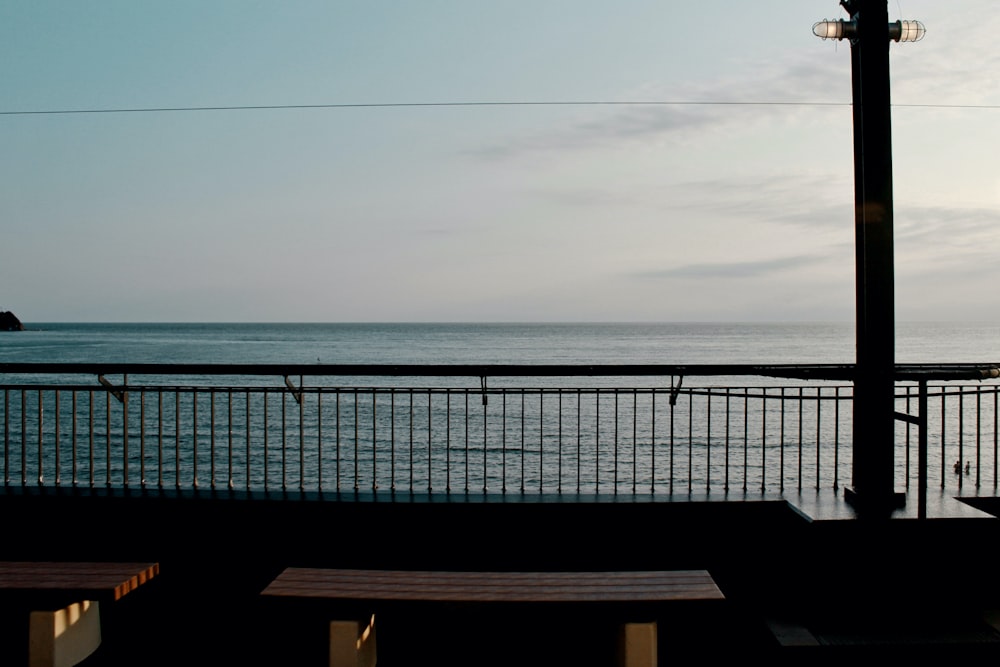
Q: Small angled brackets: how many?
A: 4